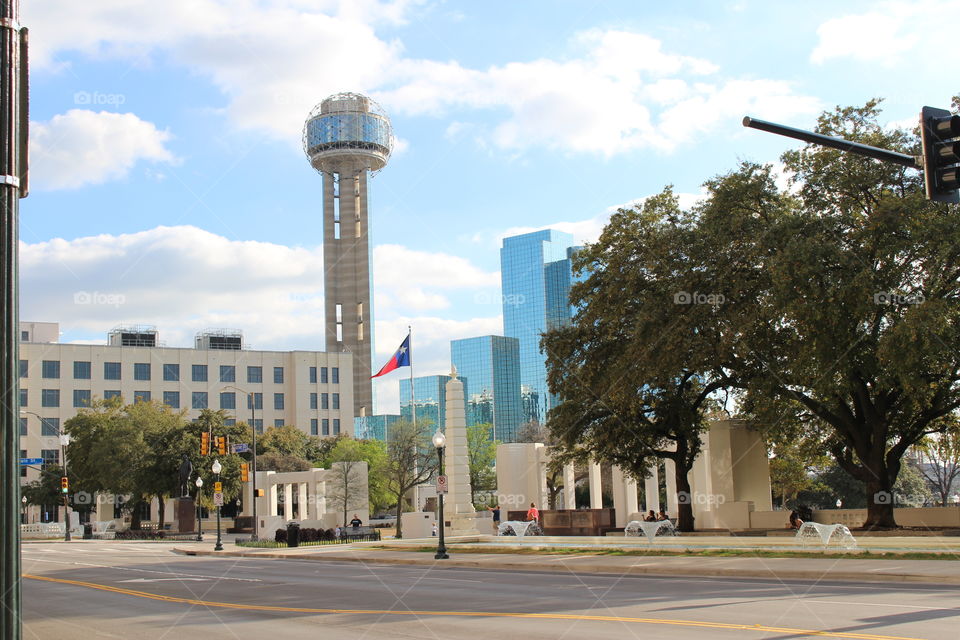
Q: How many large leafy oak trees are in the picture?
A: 2